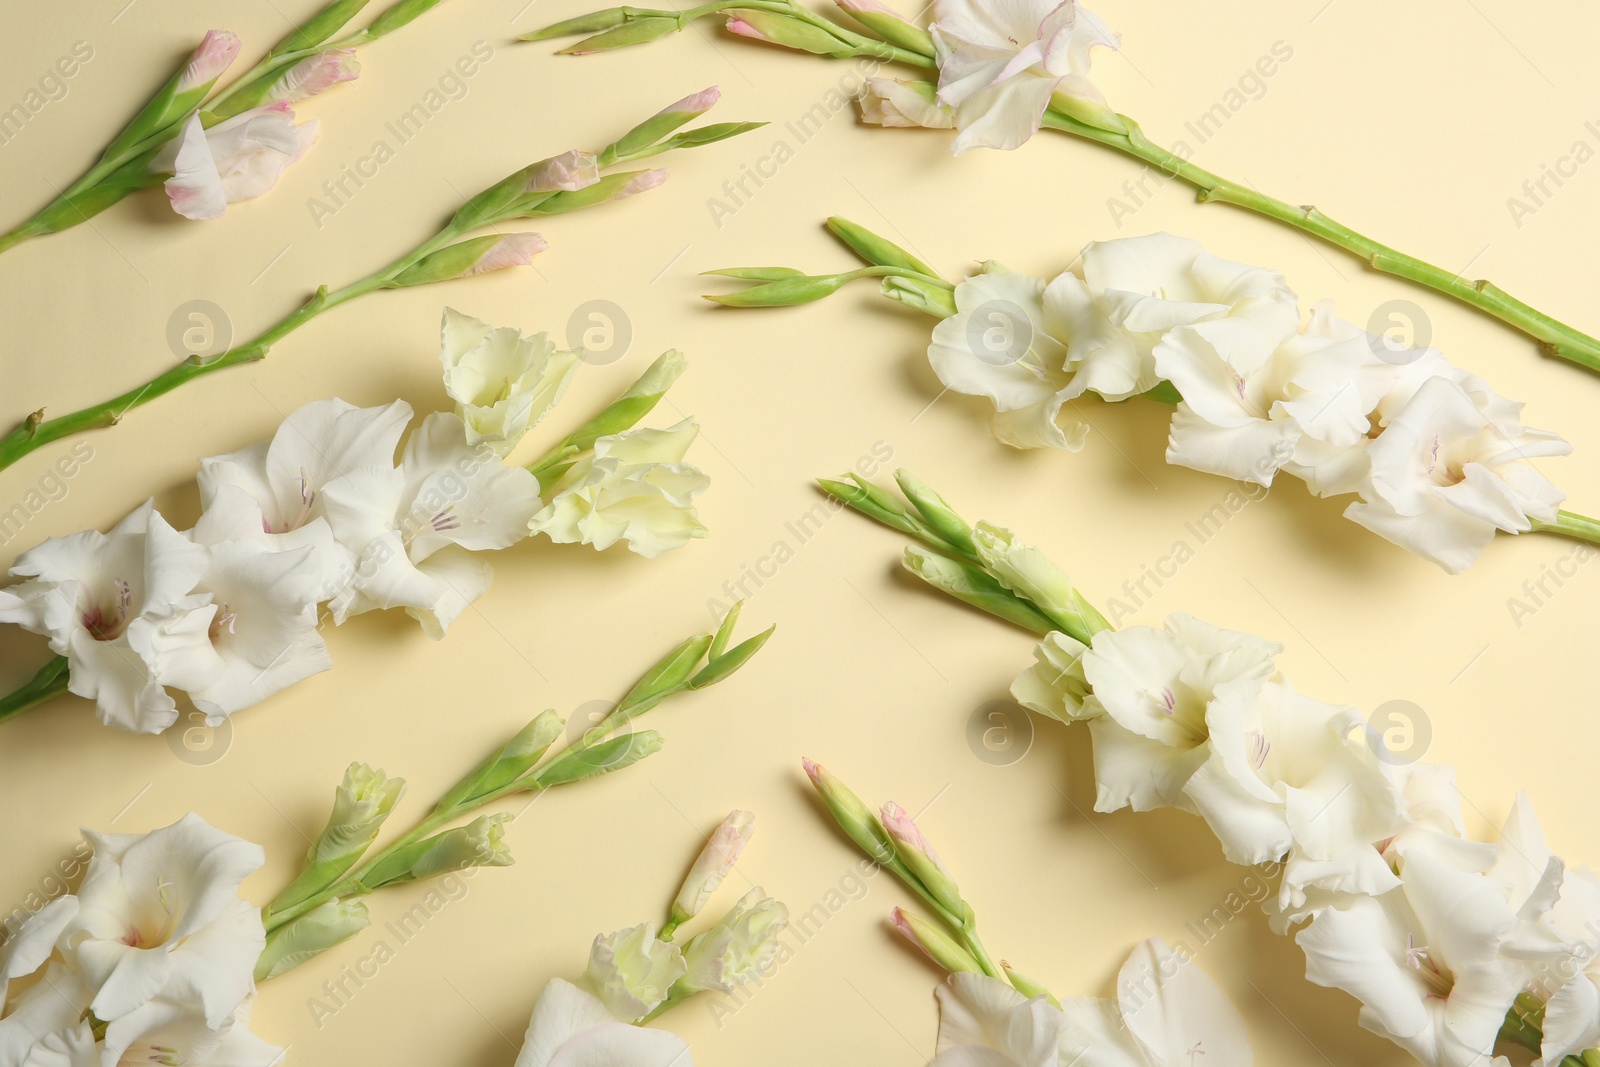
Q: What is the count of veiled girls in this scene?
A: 0